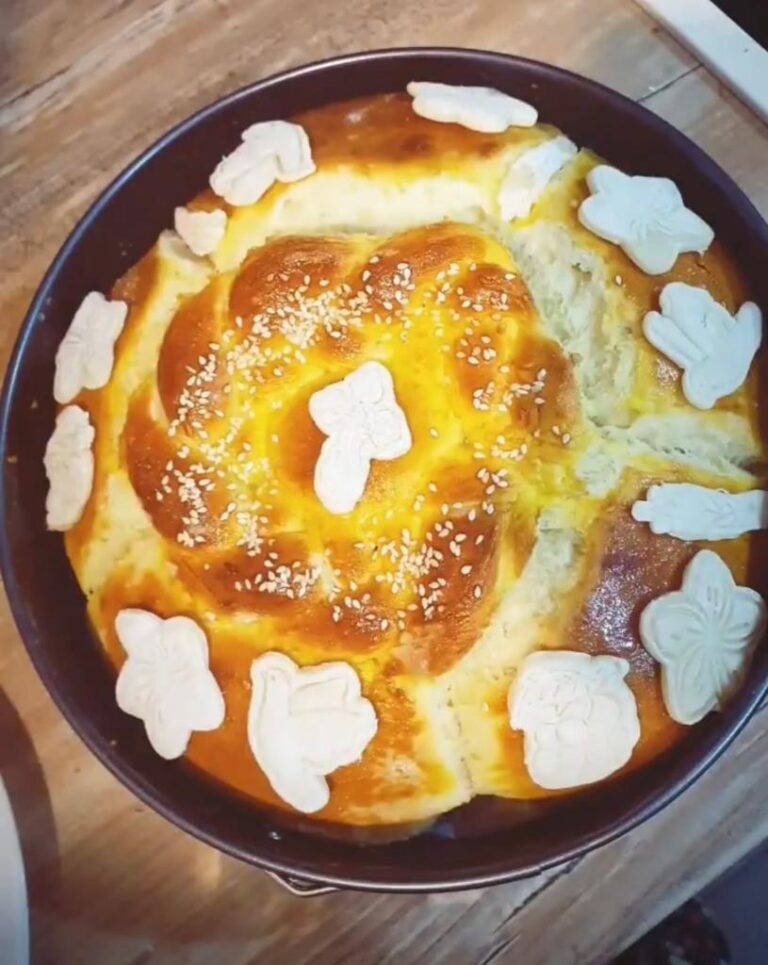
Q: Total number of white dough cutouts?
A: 14